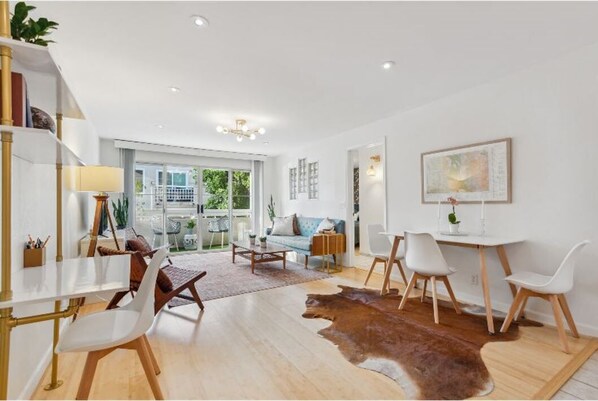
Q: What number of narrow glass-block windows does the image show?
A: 3